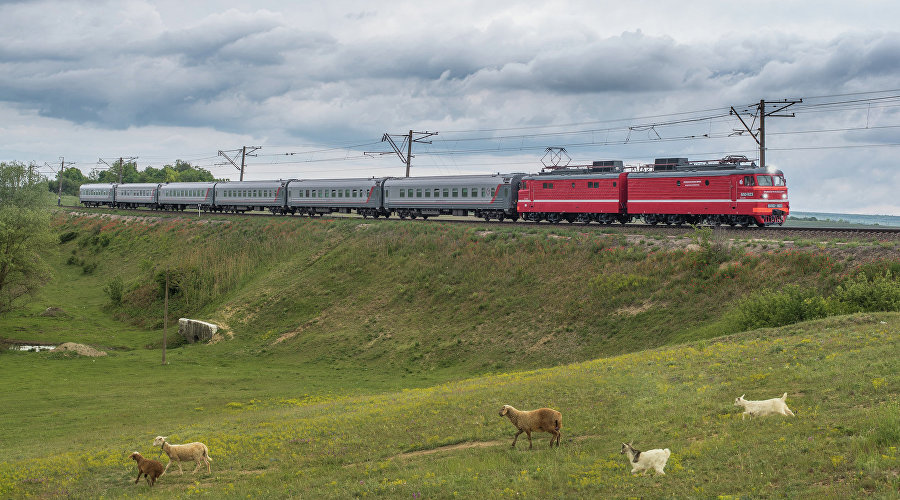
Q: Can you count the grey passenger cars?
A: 6